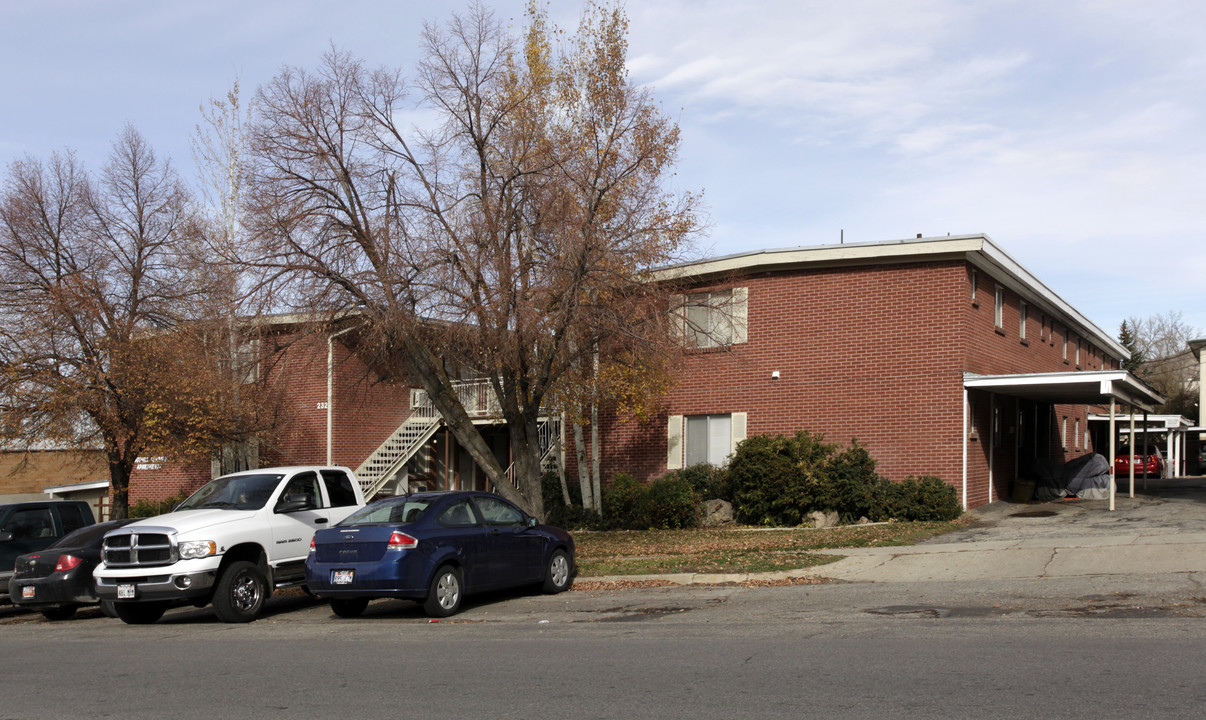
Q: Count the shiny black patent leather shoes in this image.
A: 0